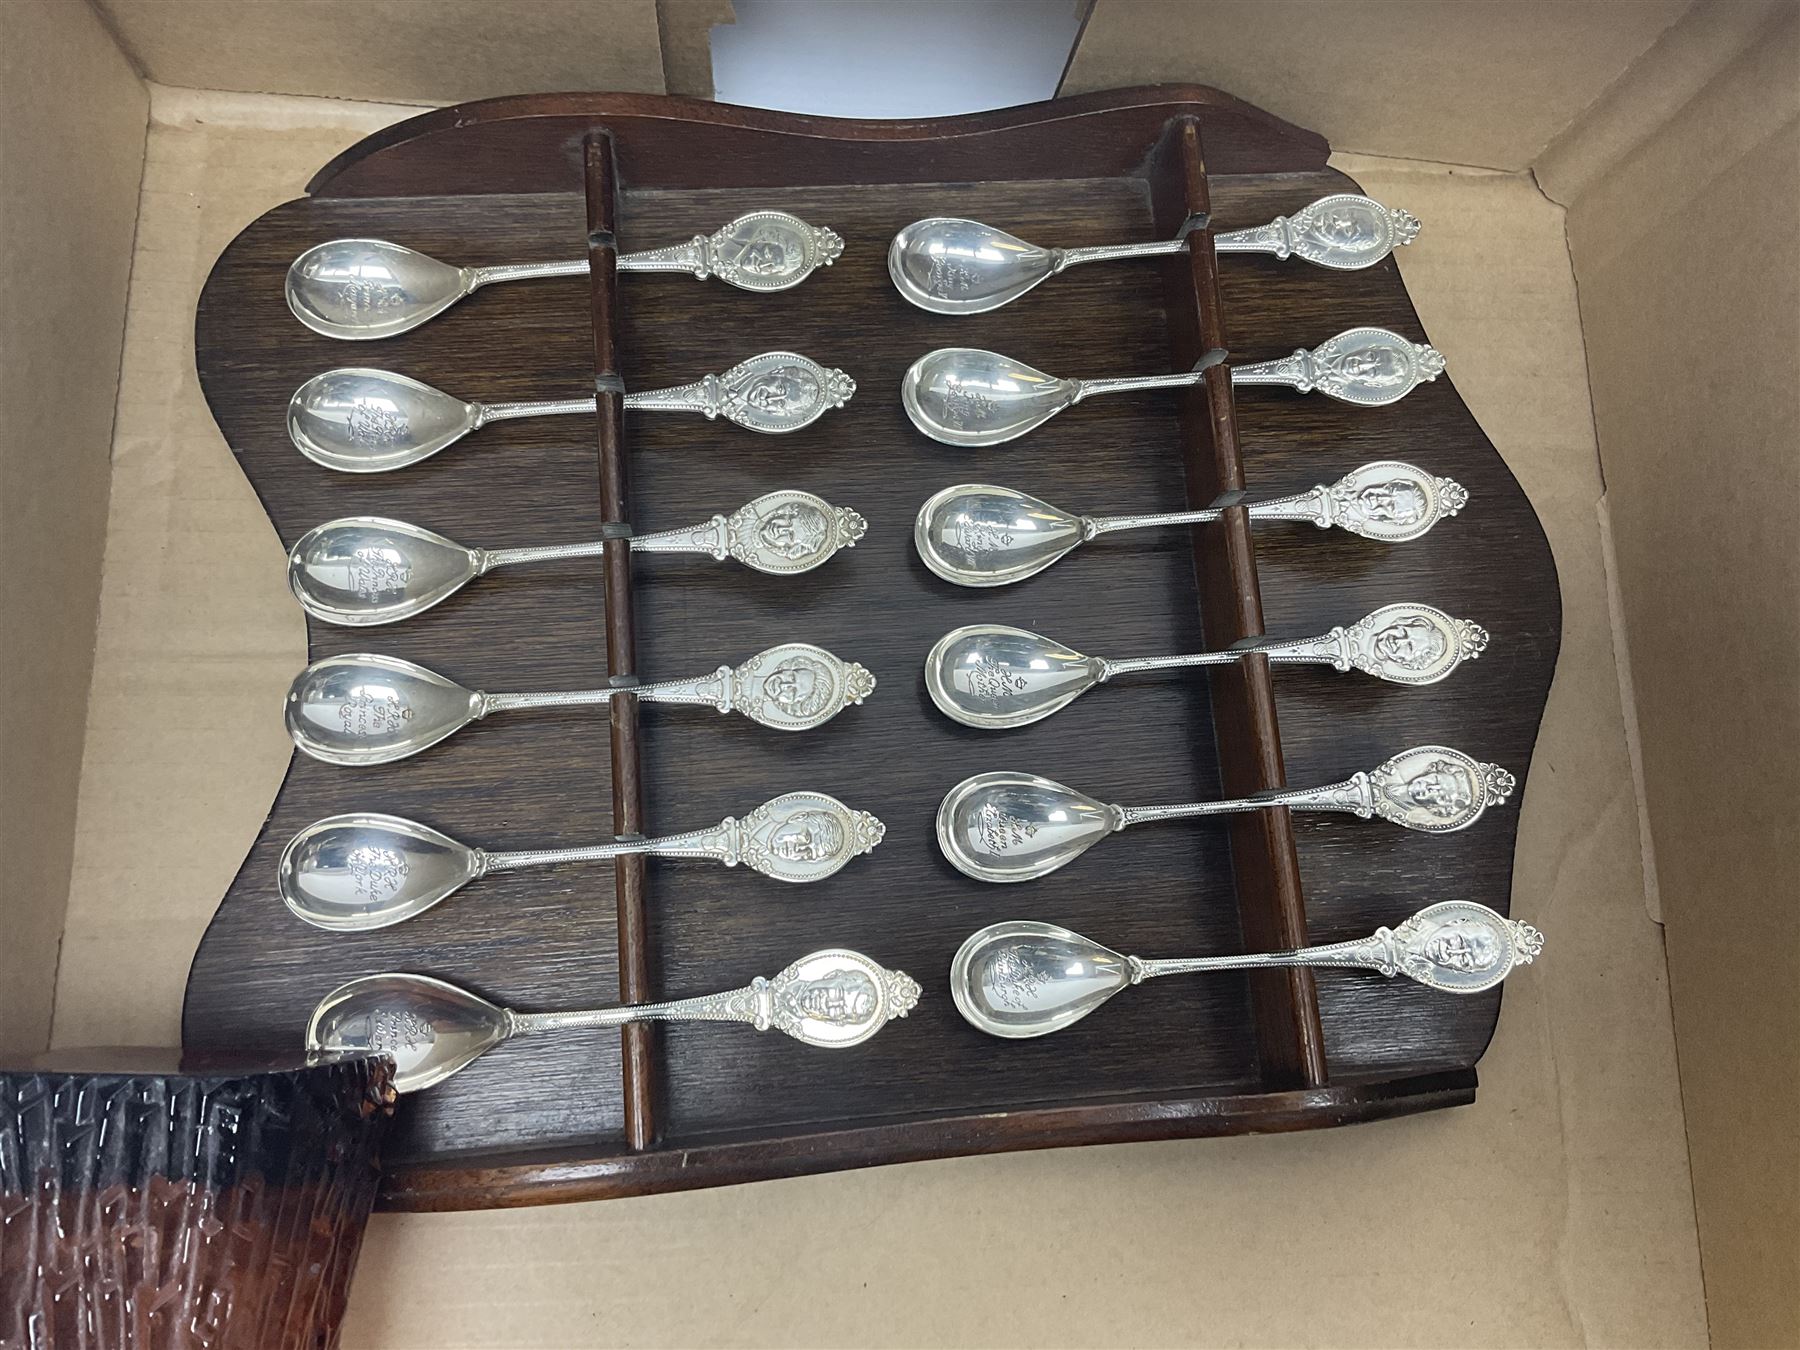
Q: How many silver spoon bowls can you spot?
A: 12